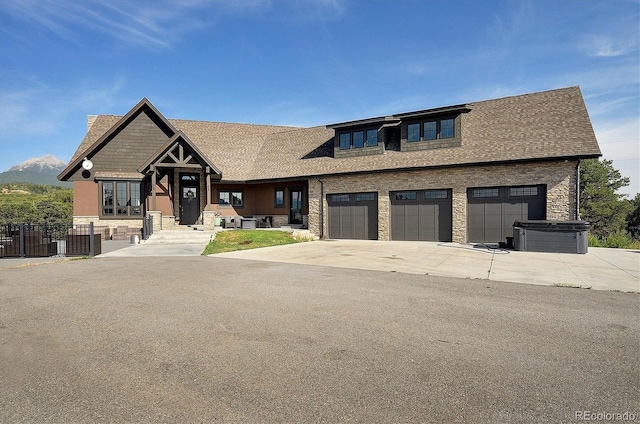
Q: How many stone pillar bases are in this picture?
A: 2